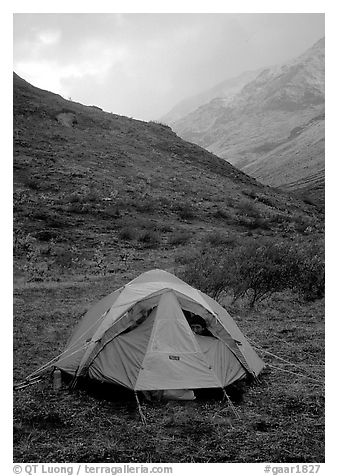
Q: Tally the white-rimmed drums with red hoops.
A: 0